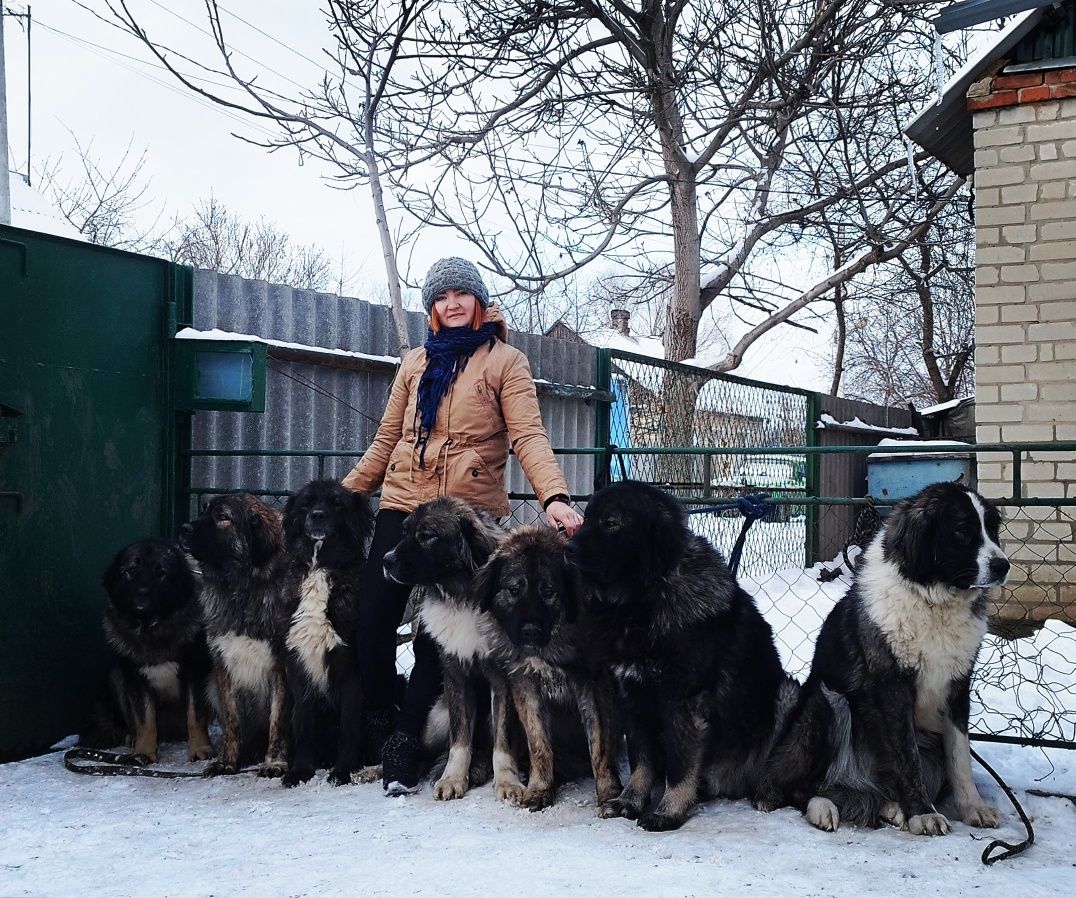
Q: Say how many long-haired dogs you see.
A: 7